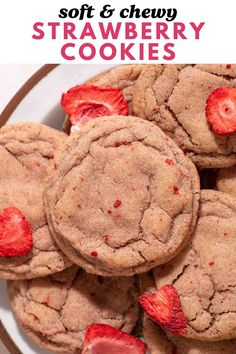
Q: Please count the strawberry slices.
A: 5